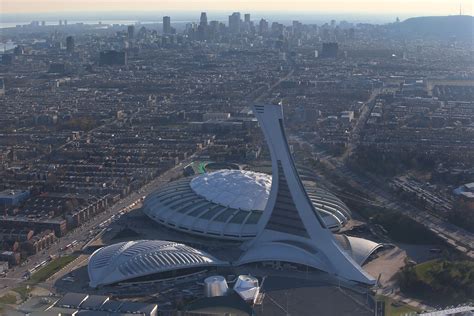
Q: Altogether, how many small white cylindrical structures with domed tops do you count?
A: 2